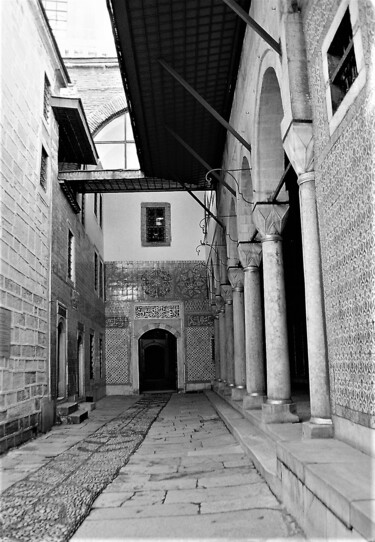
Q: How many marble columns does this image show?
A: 7